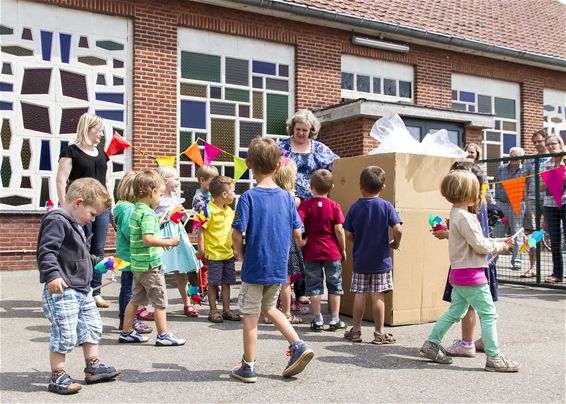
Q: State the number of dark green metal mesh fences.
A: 1